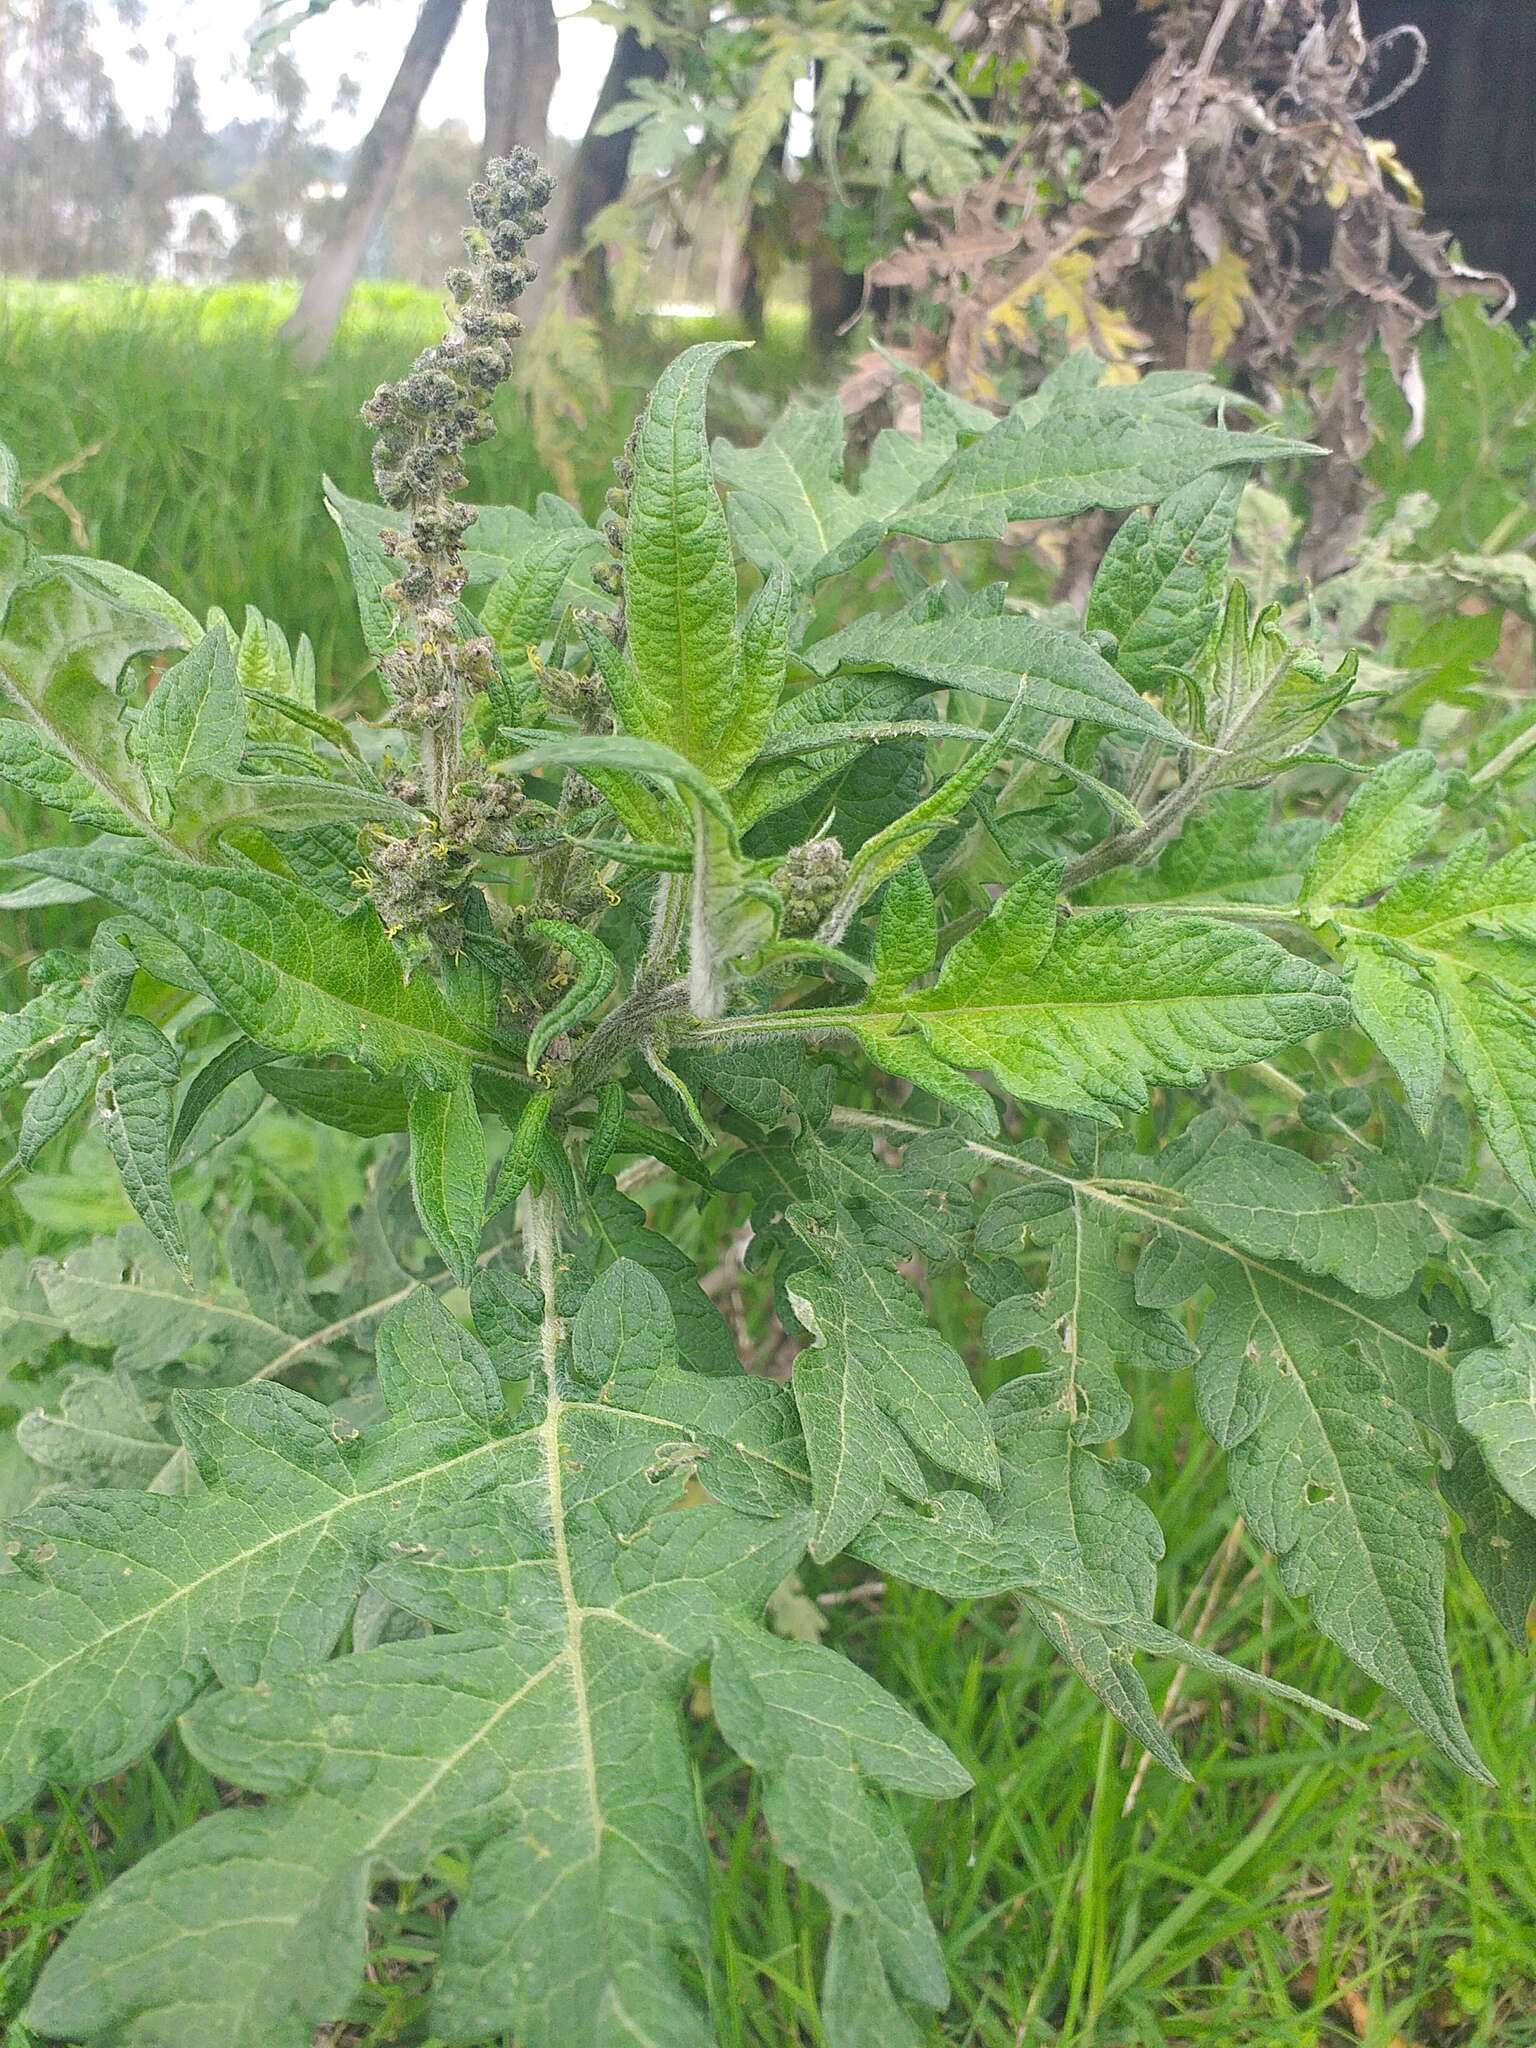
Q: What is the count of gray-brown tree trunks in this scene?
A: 3